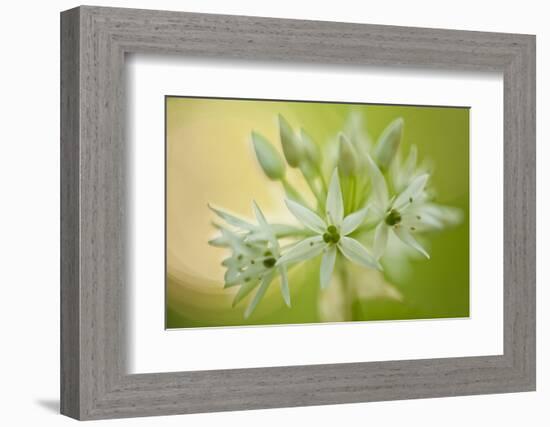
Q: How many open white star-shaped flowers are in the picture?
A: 3